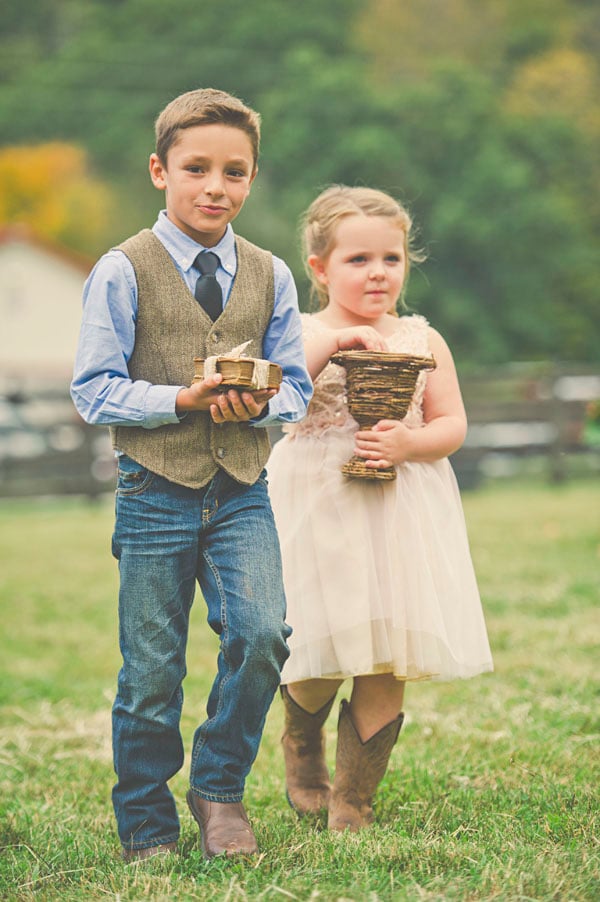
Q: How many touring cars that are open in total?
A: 0